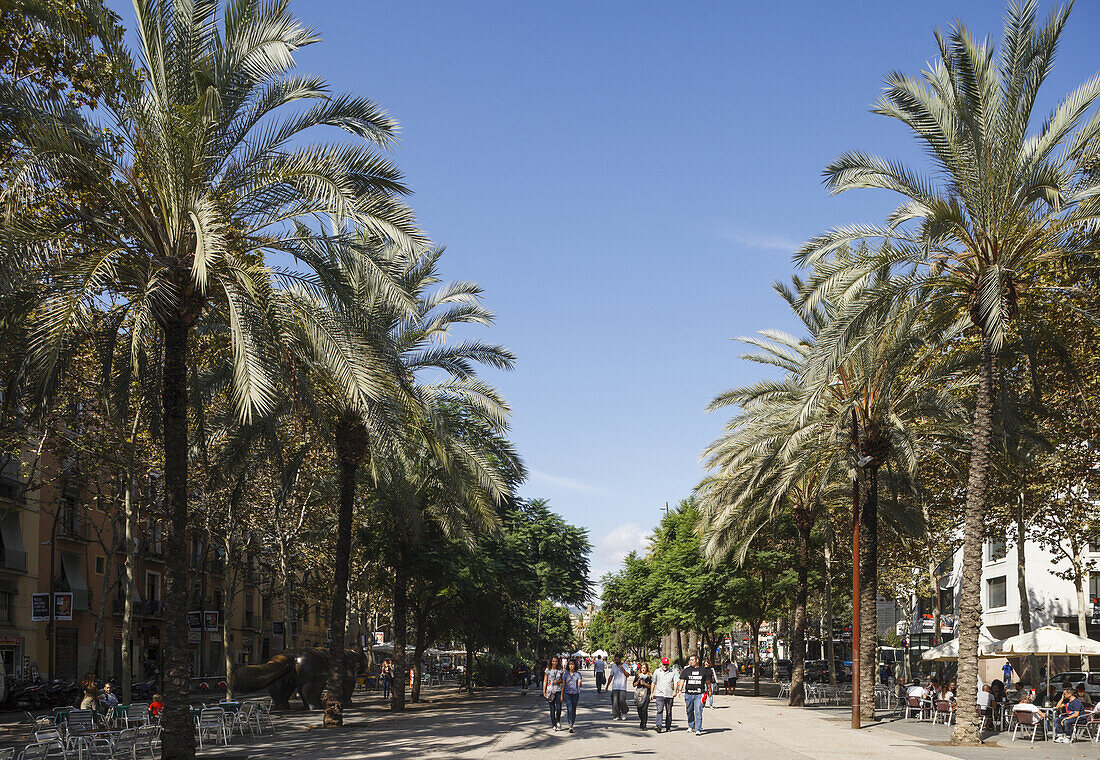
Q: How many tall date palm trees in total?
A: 6